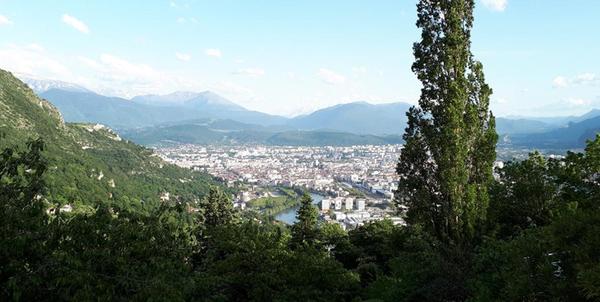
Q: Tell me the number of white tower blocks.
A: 4